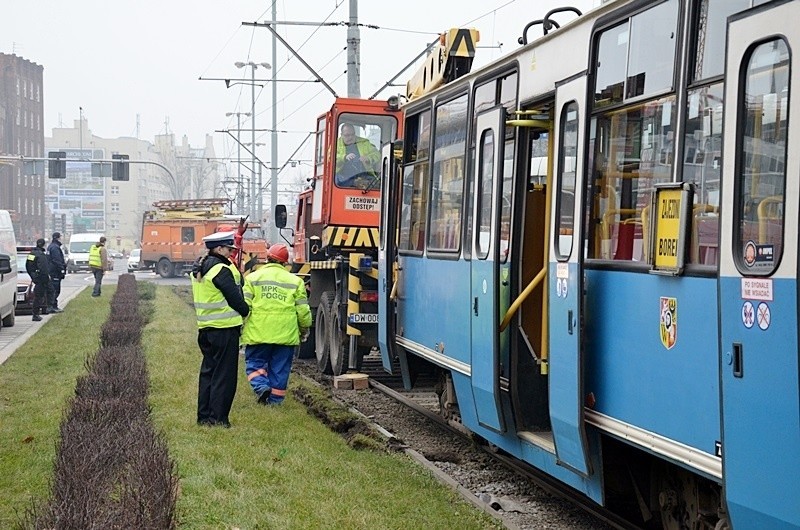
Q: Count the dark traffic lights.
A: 2